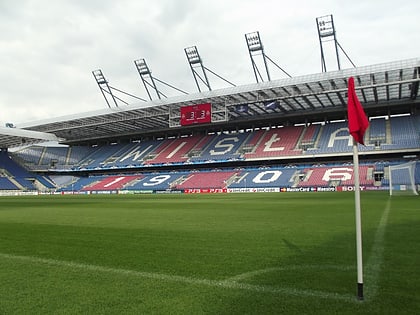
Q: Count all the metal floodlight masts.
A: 5